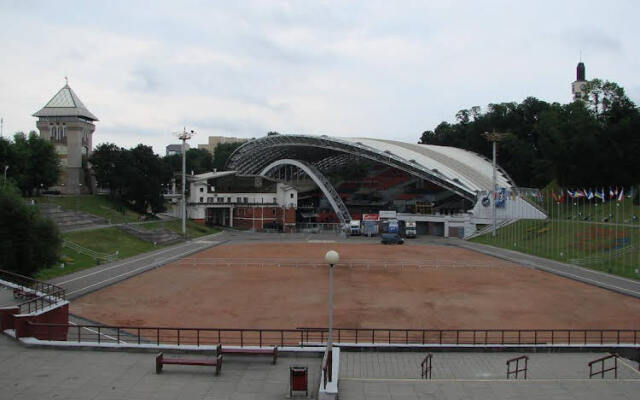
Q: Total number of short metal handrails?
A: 3